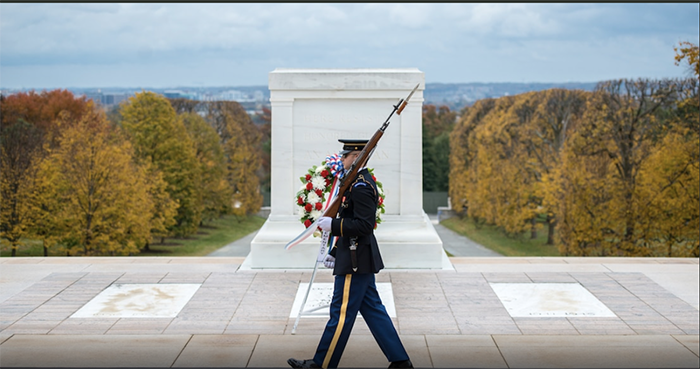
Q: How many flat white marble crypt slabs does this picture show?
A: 3